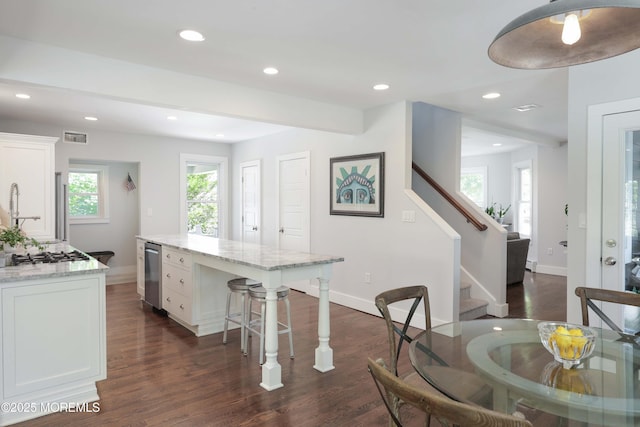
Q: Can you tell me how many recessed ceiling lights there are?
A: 9